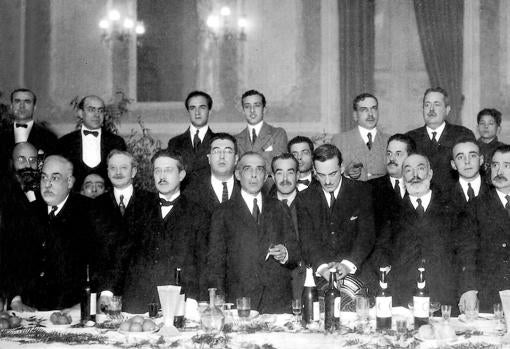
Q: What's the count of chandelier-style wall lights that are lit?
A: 2